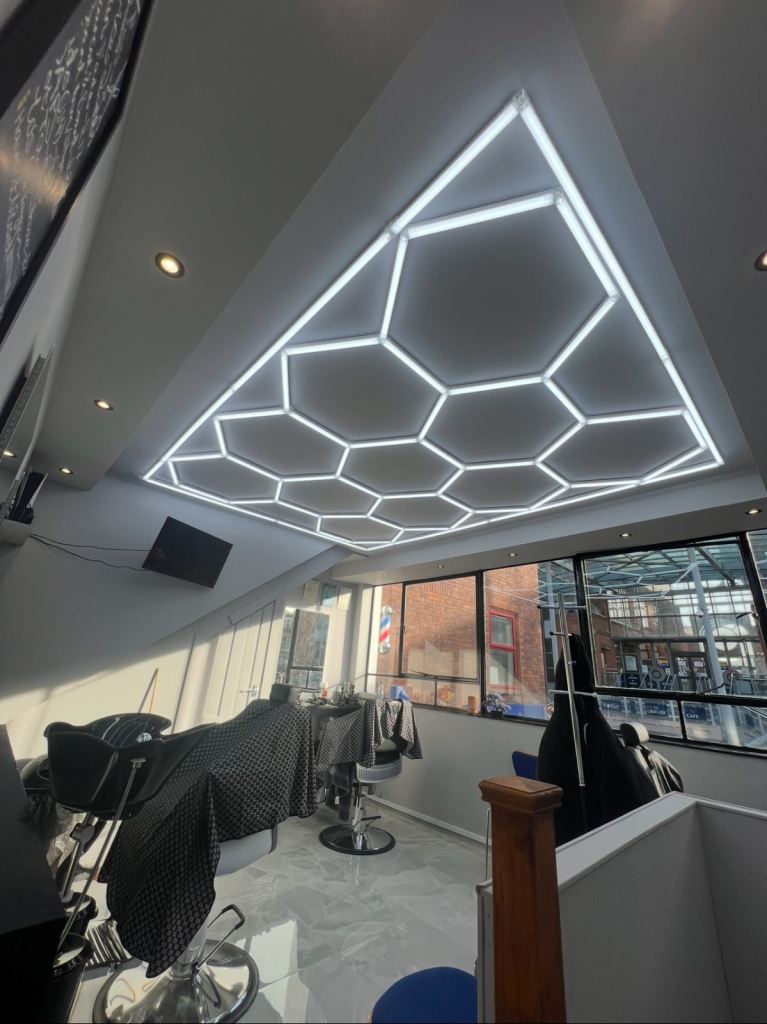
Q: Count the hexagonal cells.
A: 11